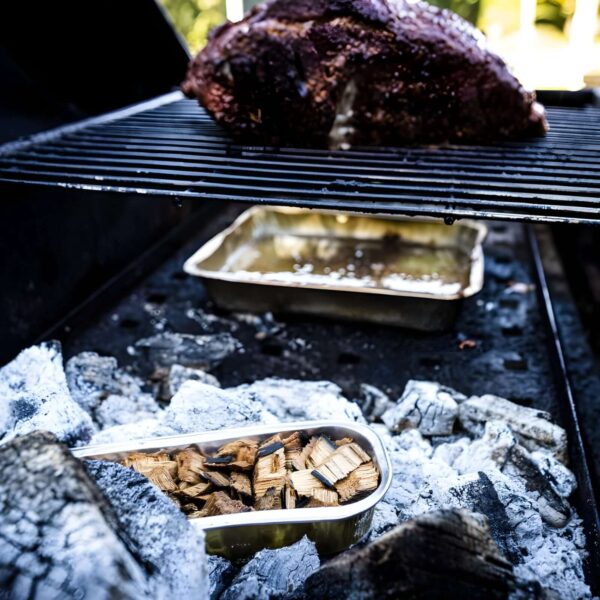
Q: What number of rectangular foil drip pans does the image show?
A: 1